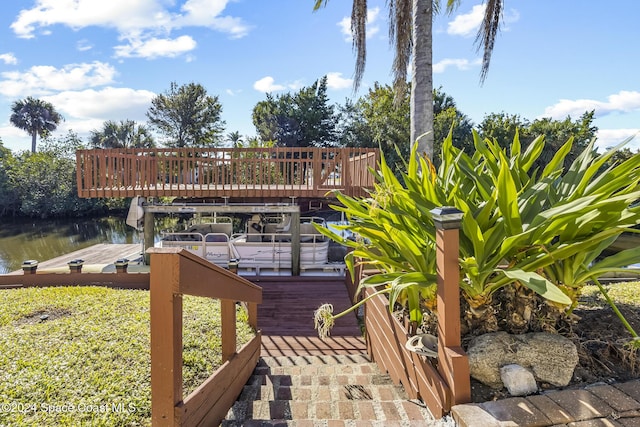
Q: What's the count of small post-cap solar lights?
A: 5